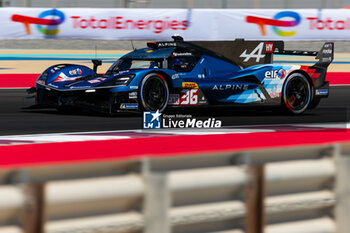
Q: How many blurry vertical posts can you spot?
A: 4